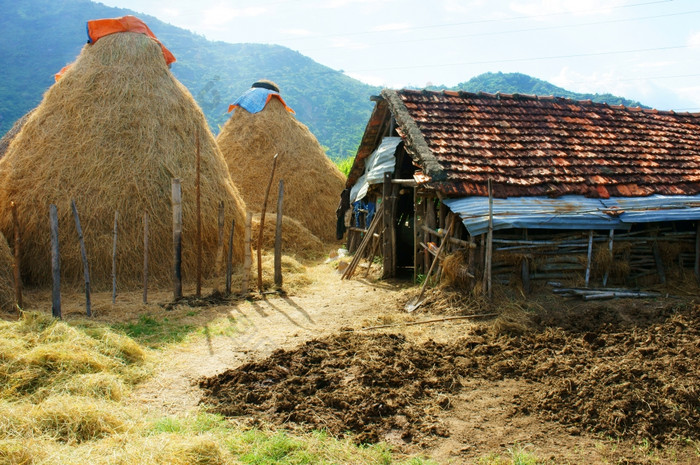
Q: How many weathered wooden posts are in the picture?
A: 12